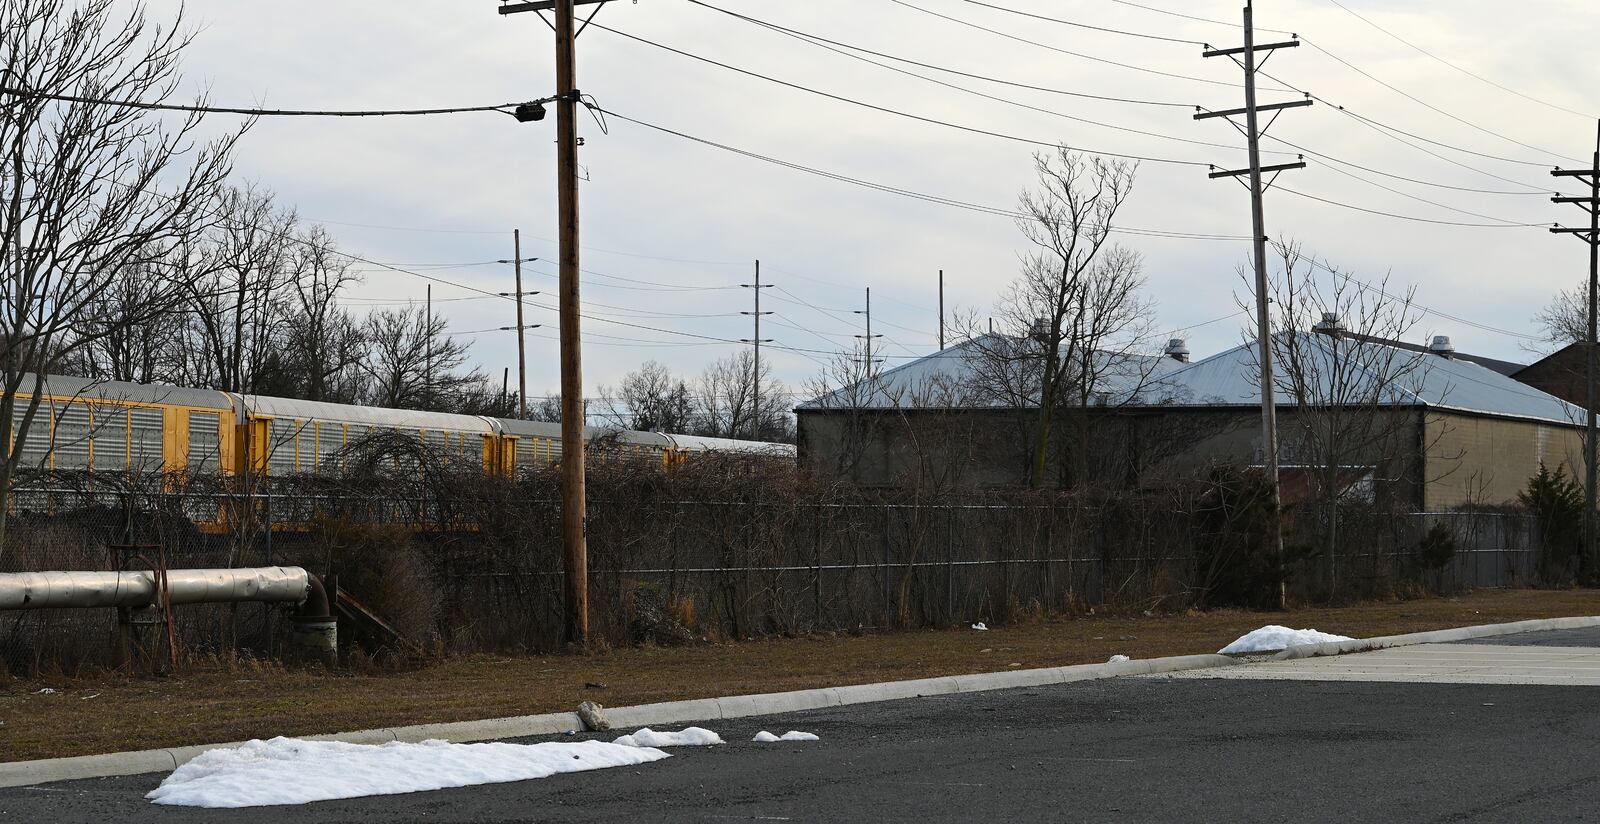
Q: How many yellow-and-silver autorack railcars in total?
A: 4